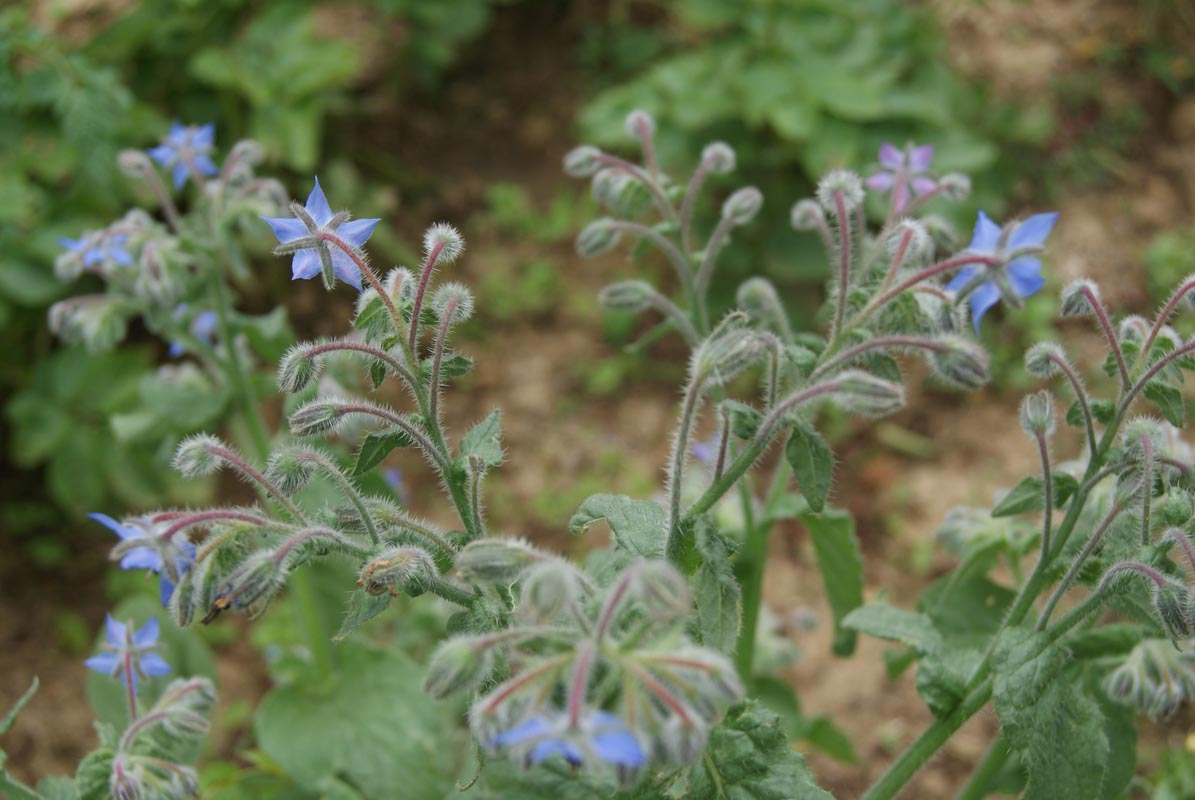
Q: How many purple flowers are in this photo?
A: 1